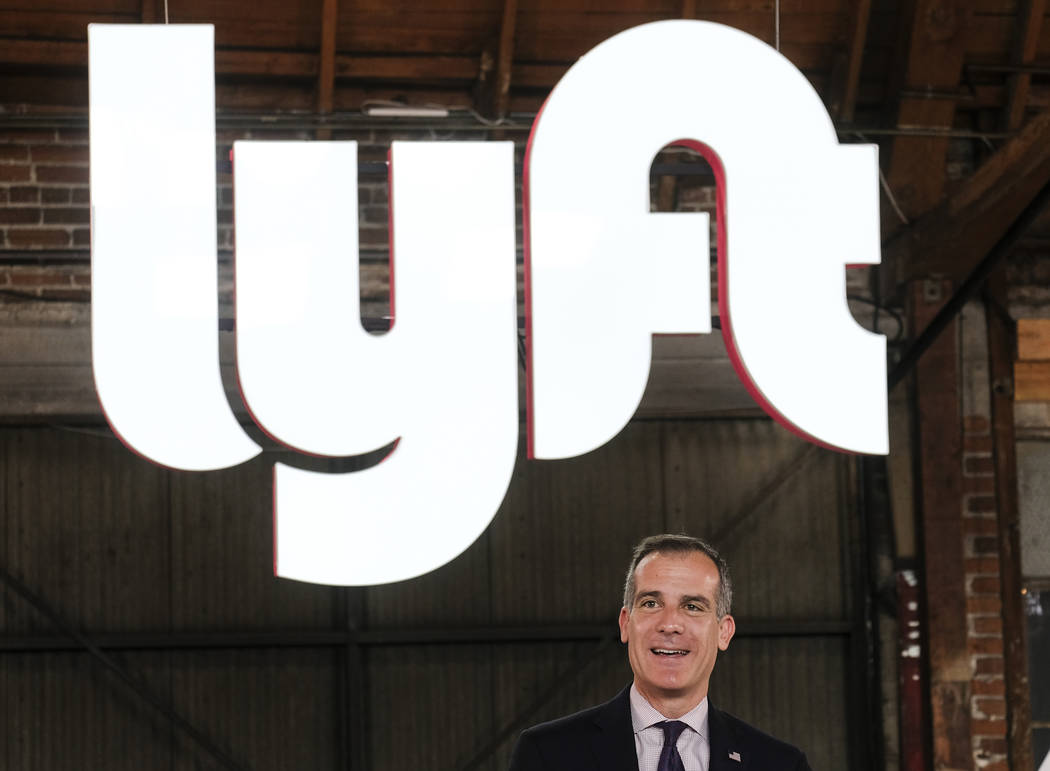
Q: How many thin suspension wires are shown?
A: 2